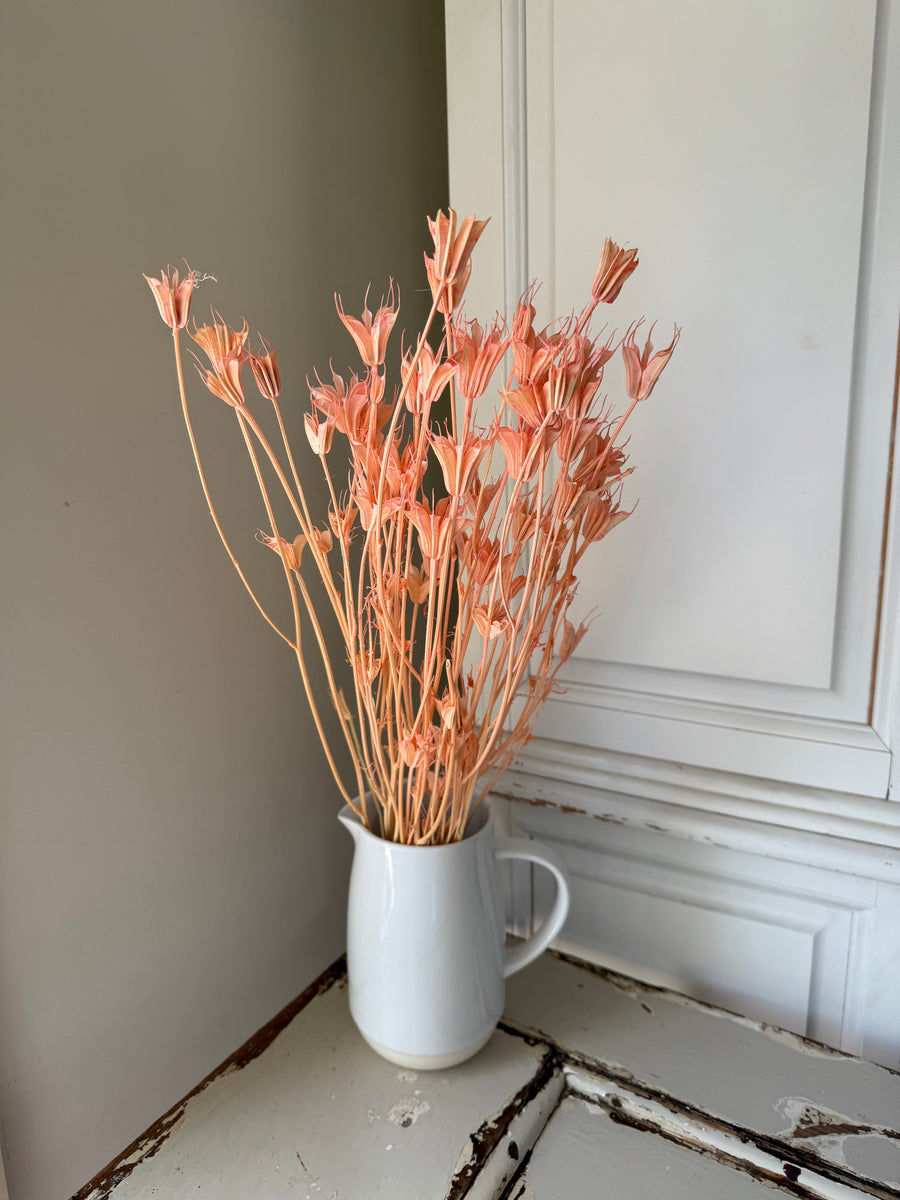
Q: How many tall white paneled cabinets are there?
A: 1